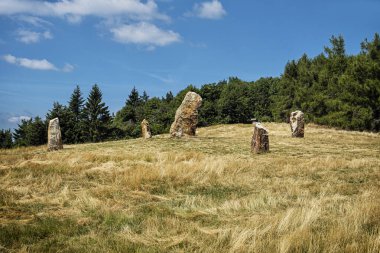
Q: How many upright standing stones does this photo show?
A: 5